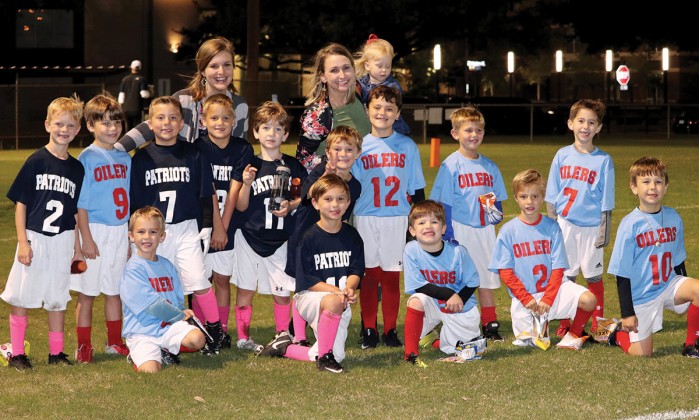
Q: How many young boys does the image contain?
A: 14